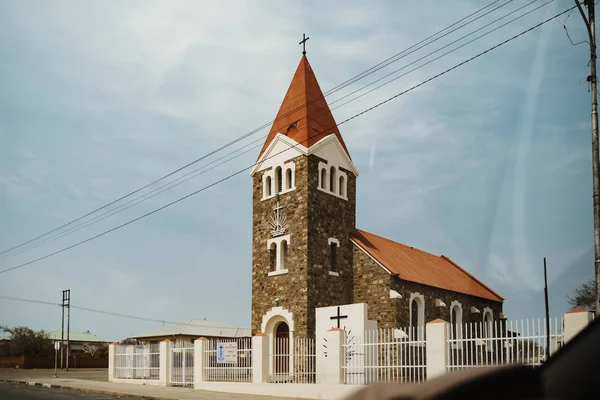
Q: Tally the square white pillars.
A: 7